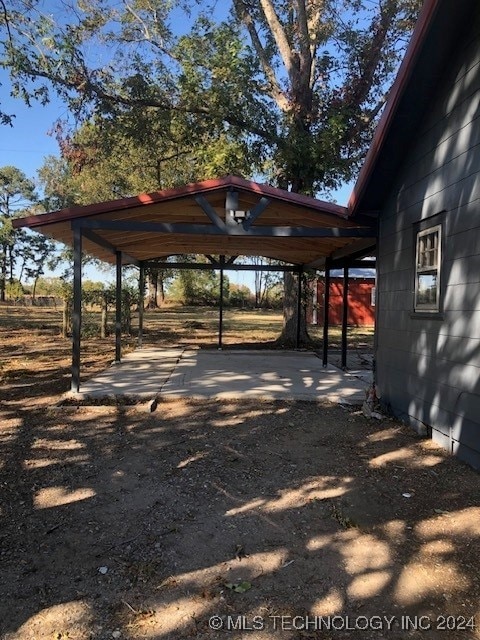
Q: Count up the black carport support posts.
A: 7